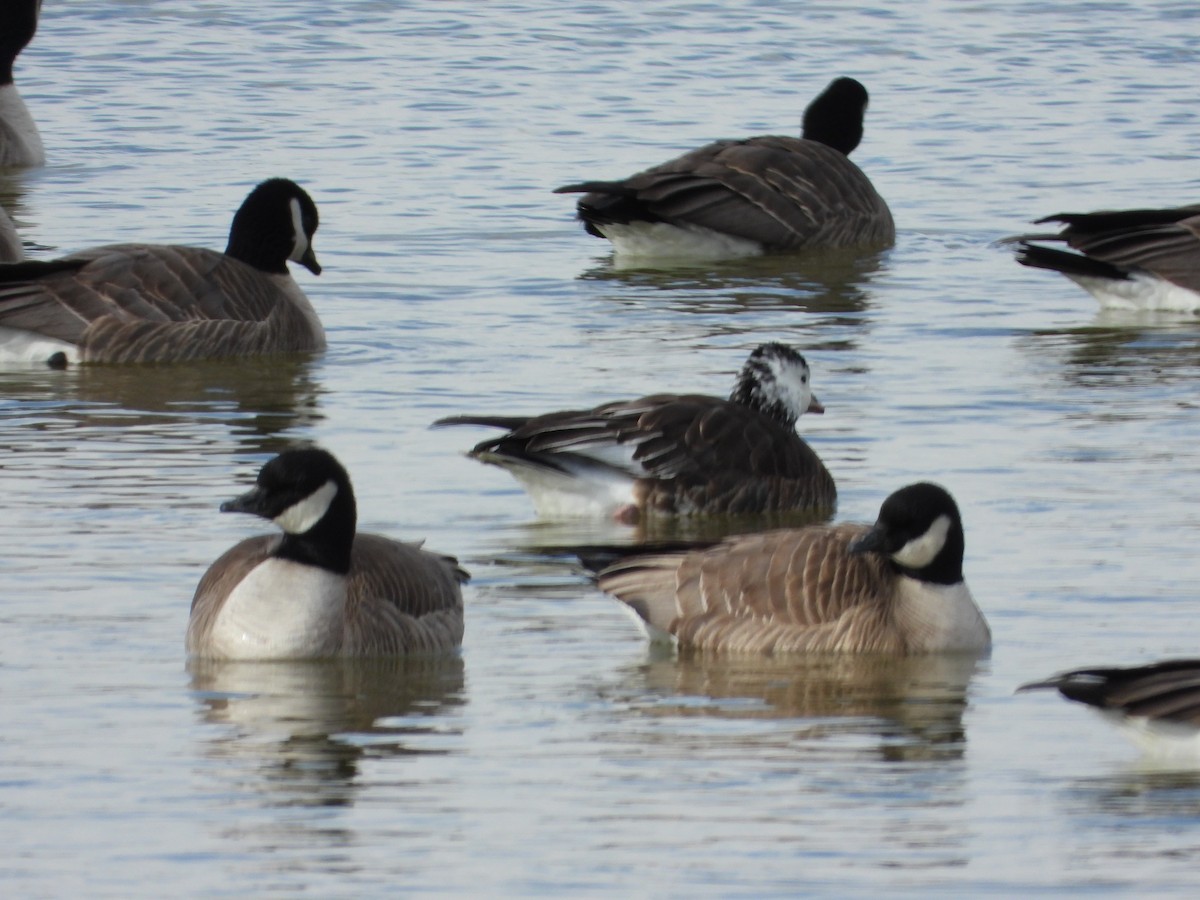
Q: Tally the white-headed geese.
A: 1